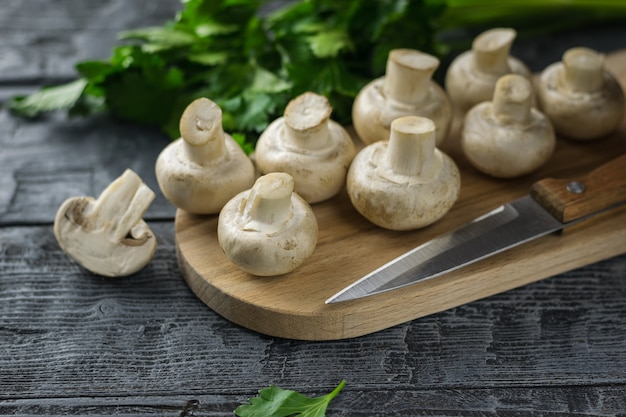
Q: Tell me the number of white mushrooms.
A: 9